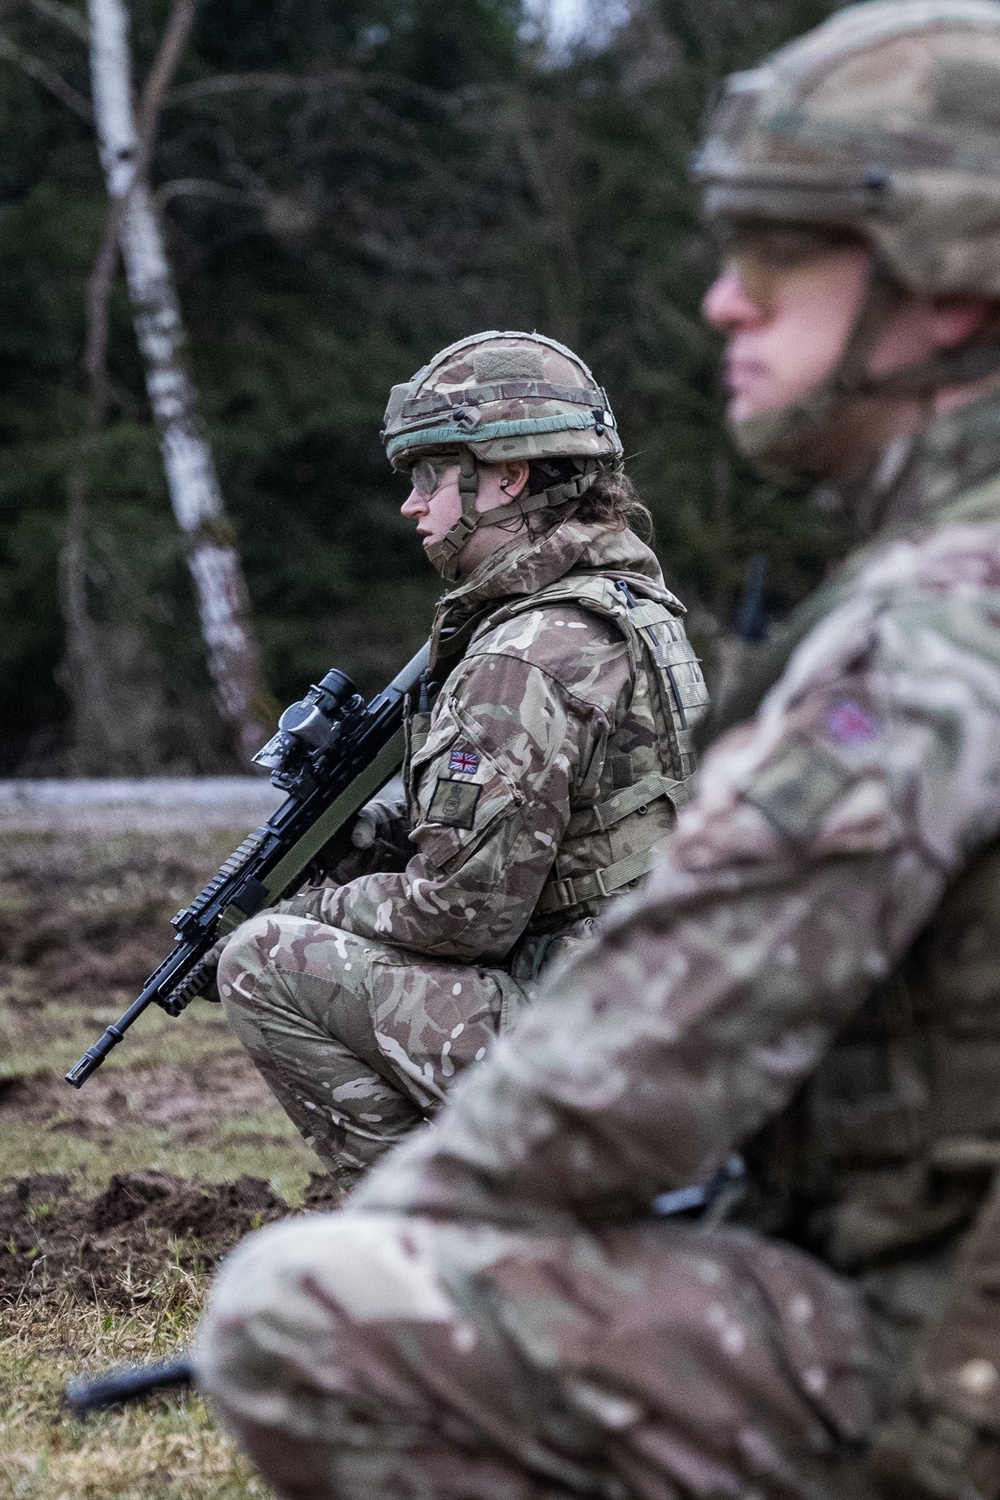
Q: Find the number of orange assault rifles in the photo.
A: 0